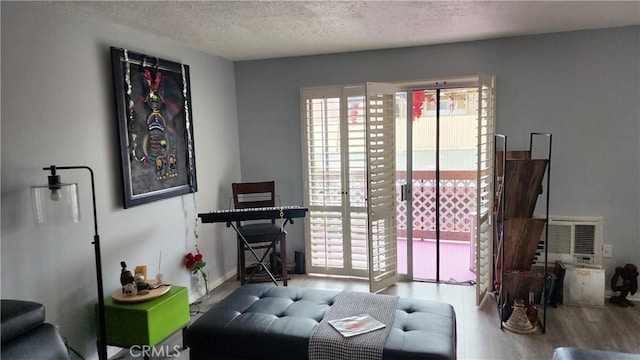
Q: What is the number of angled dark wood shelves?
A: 3